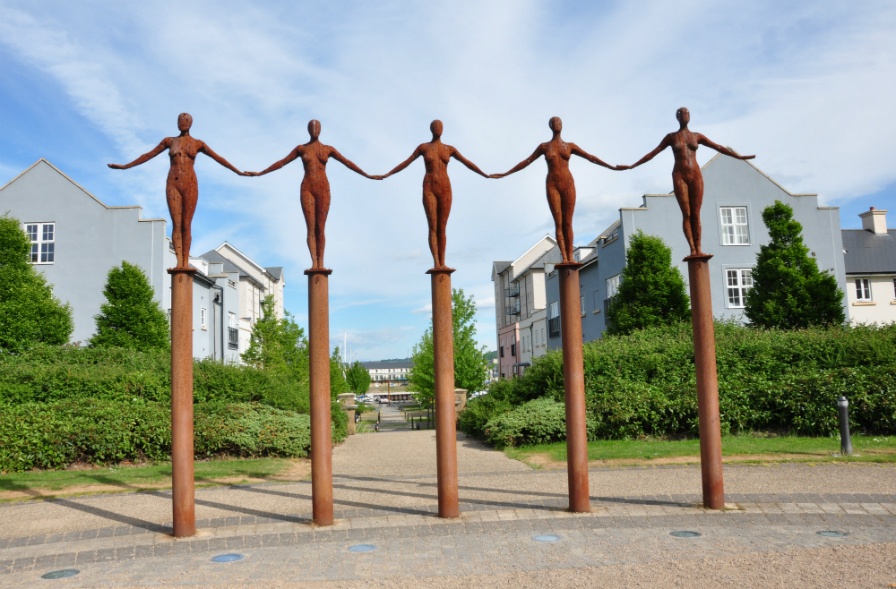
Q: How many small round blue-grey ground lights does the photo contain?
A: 6